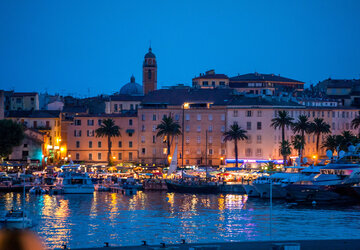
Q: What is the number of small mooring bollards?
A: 5